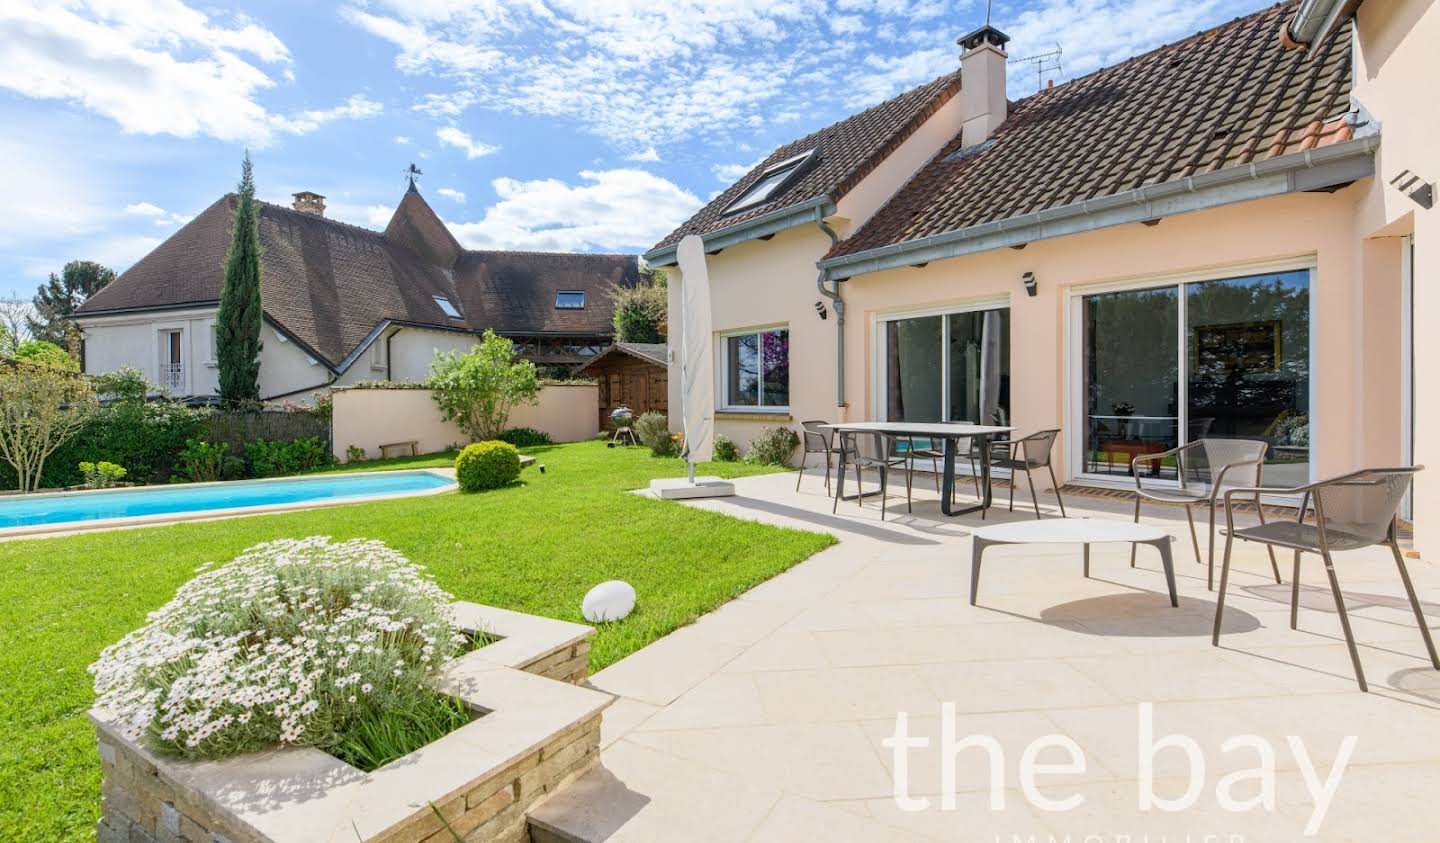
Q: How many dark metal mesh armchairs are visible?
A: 6